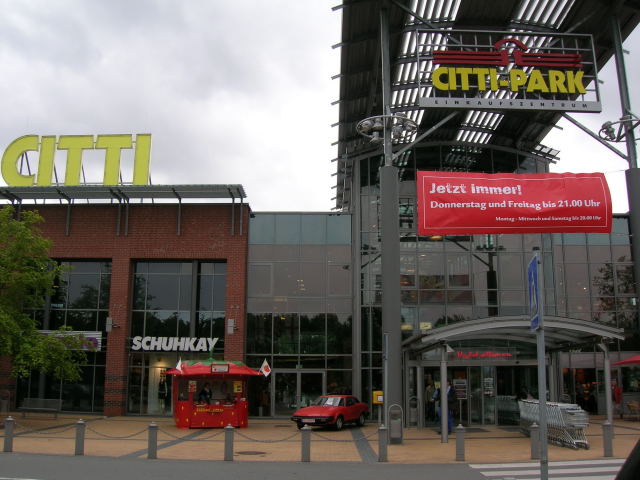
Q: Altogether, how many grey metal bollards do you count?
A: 9